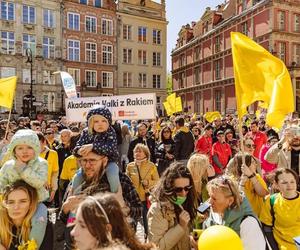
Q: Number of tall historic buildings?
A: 4